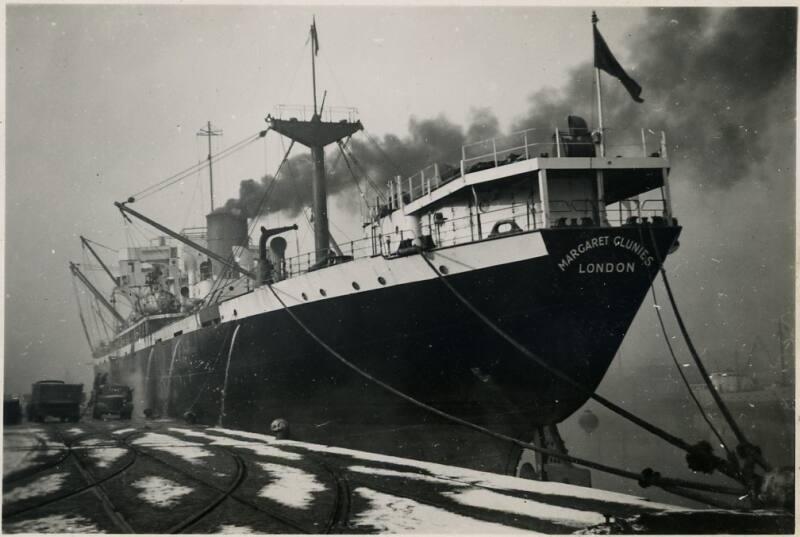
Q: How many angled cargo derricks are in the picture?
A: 3